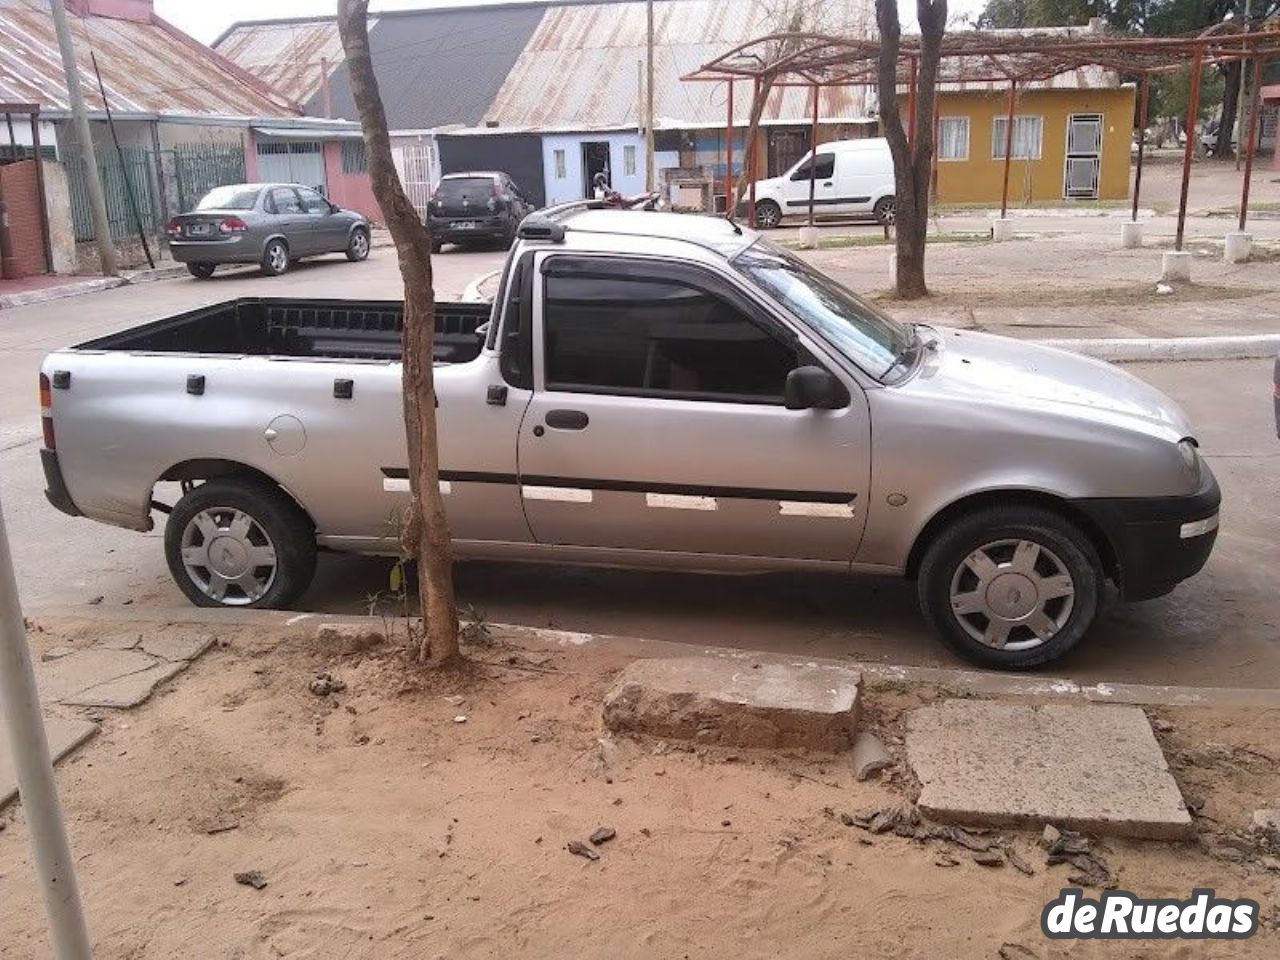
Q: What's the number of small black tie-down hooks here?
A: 4